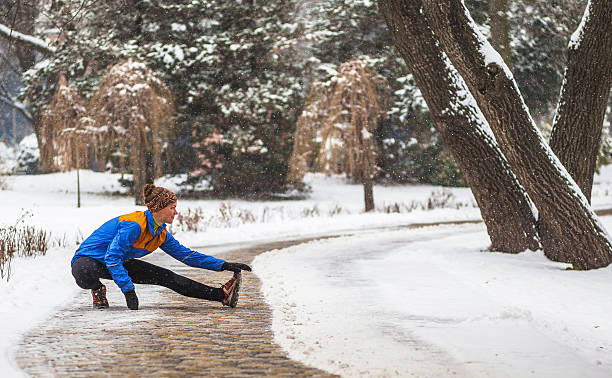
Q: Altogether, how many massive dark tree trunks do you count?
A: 3